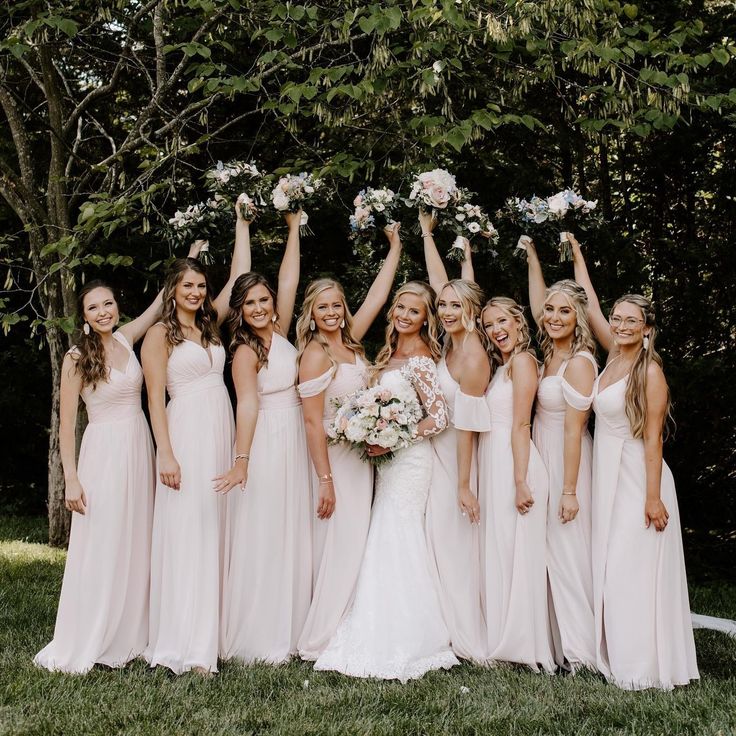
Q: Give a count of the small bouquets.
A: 8